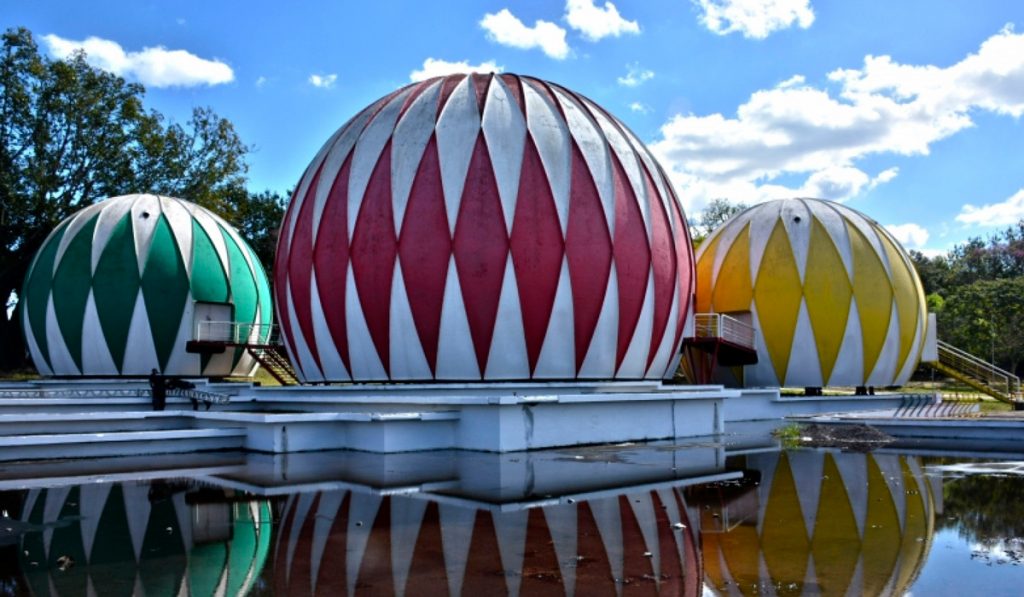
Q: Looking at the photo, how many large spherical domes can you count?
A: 3